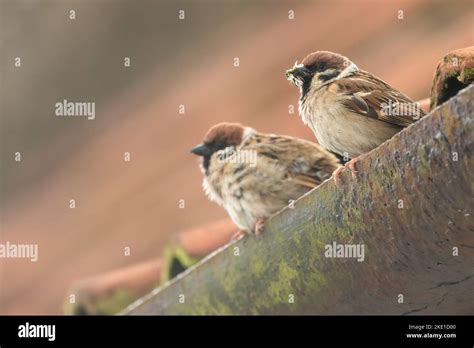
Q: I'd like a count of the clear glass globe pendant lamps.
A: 0